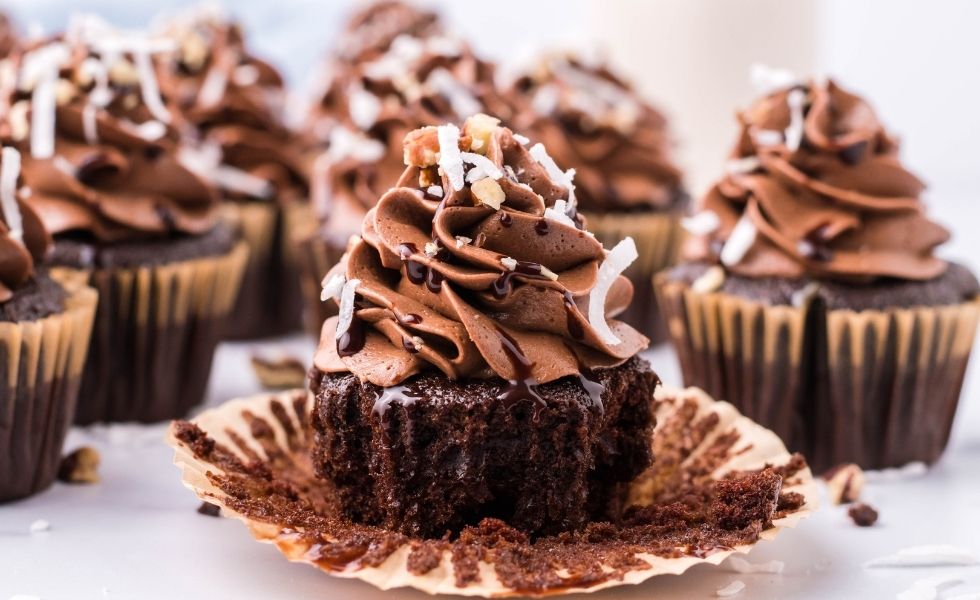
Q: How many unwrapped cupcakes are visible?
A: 1